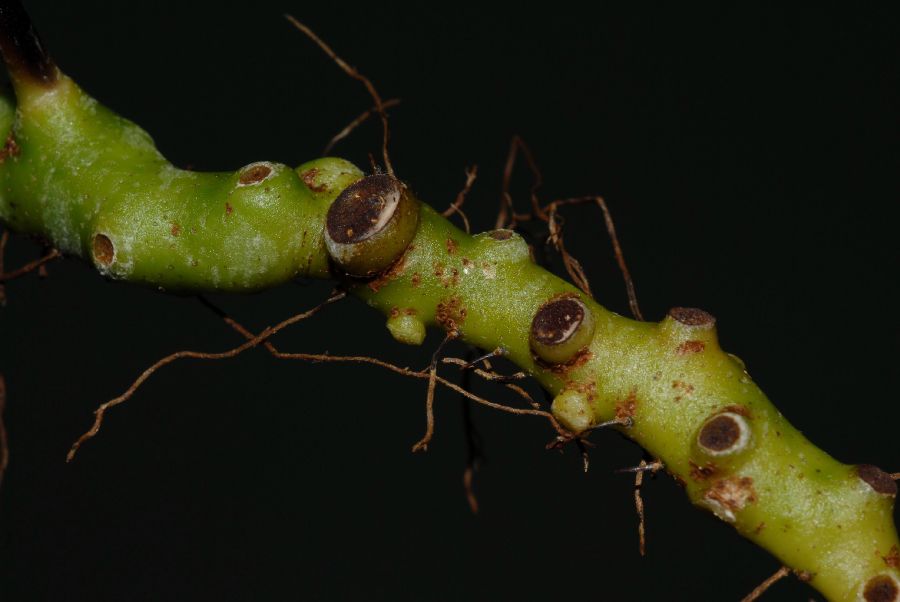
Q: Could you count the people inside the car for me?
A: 0